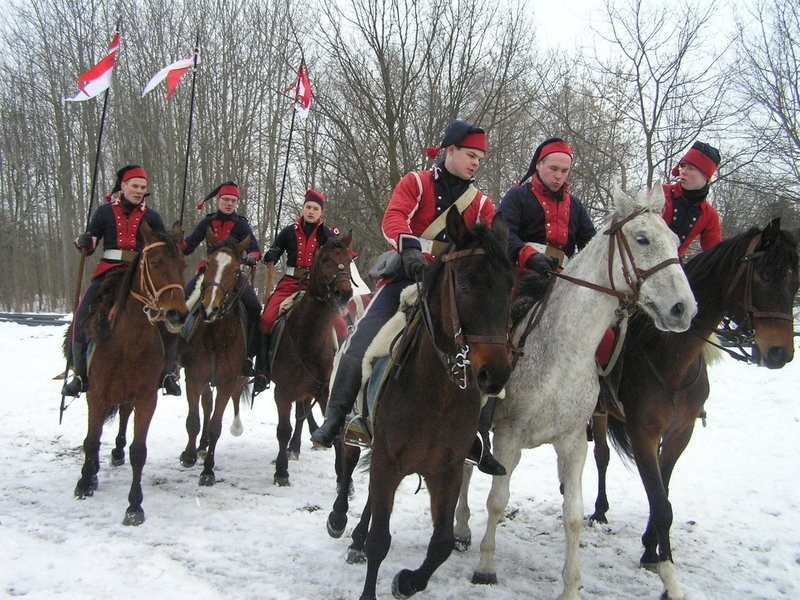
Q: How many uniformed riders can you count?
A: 6